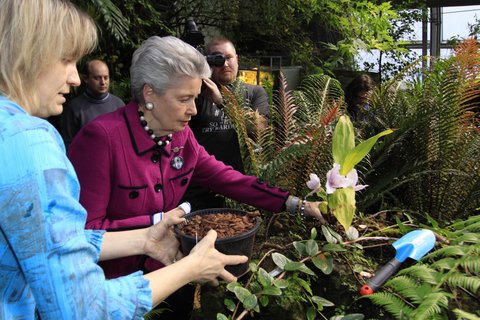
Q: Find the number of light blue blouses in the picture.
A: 1